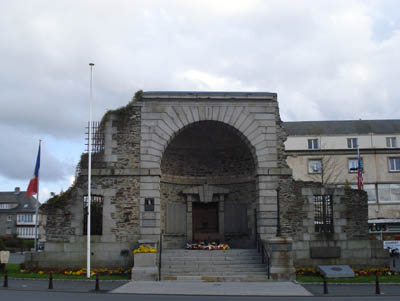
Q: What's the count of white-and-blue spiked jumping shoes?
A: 0